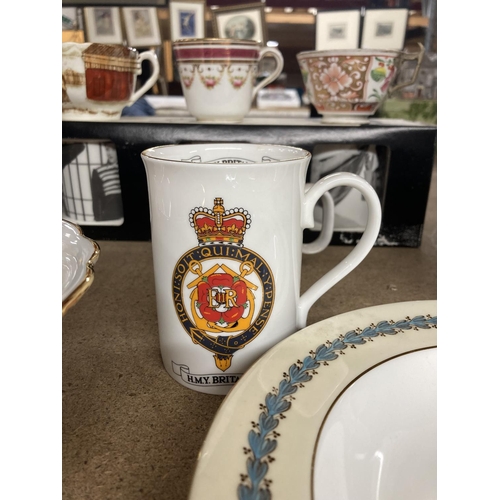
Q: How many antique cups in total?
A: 3